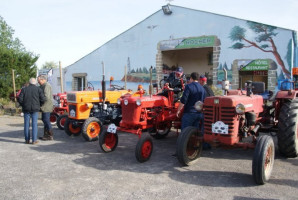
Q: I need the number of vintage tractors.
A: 4